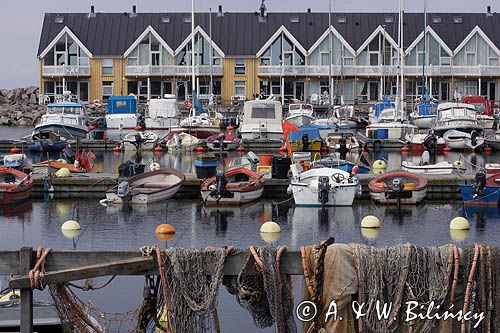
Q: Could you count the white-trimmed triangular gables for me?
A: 8